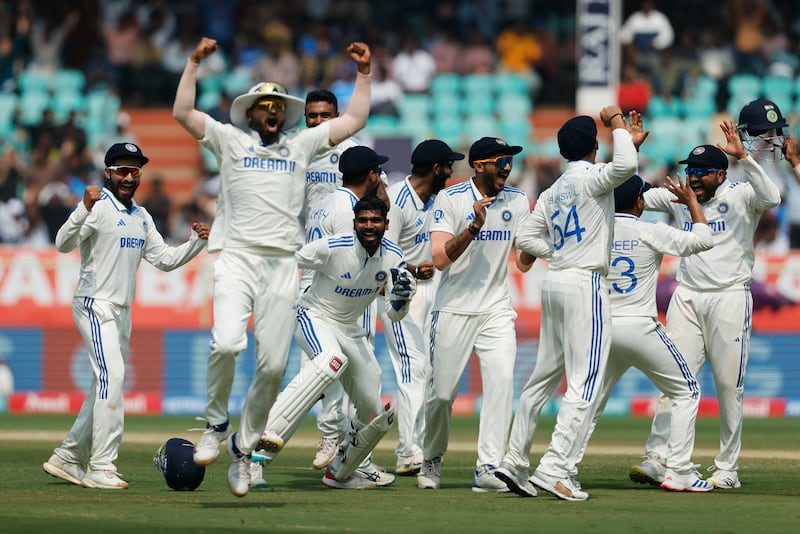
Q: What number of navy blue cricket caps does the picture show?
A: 7